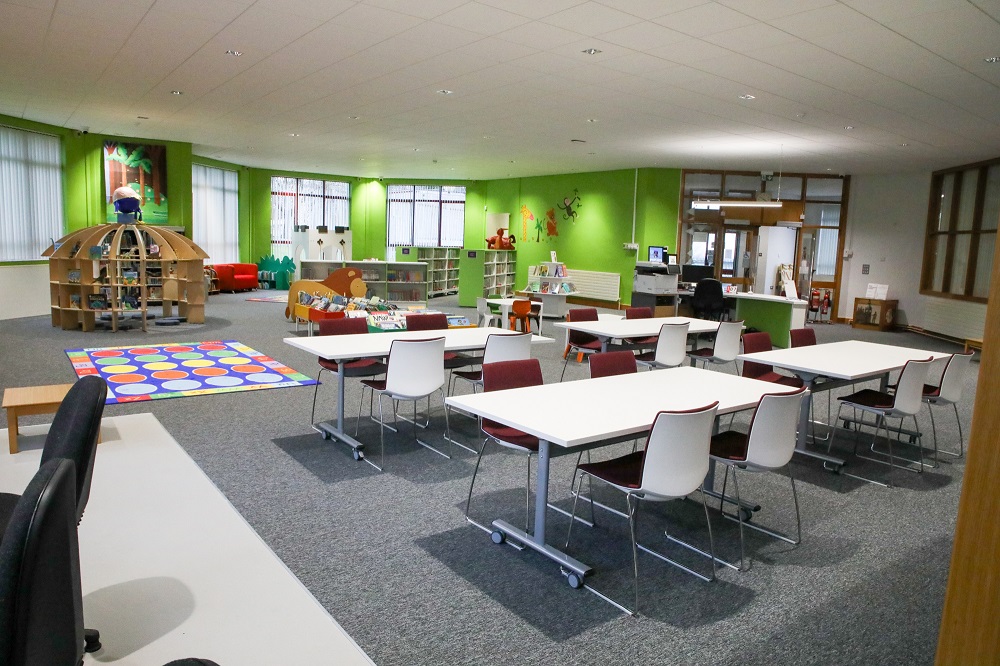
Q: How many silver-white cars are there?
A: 0